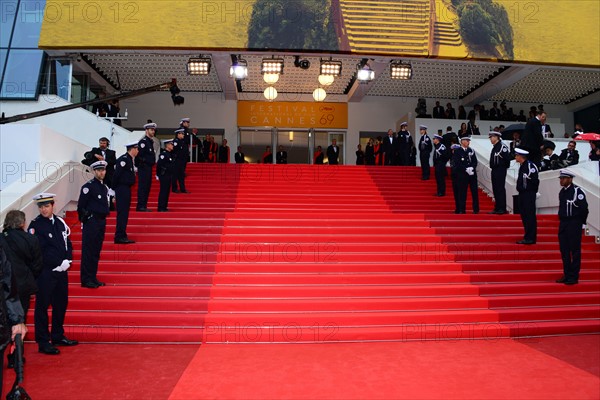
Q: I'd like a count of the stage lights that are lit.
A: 6